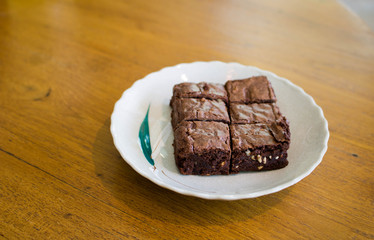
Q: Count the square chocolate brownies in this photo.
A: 6